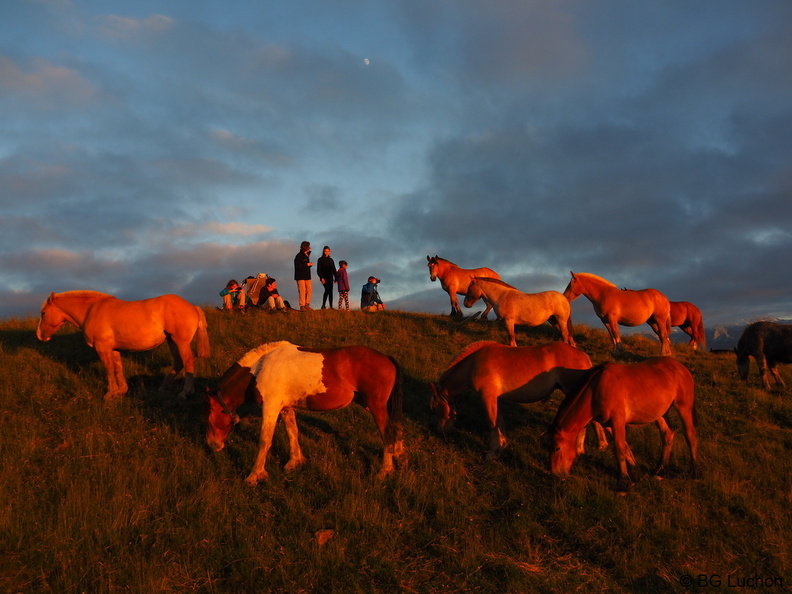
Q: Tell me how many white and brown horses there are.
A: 1